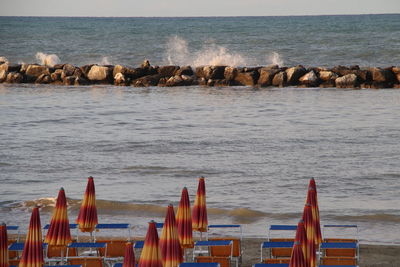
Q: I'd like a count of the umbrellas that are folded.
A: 14